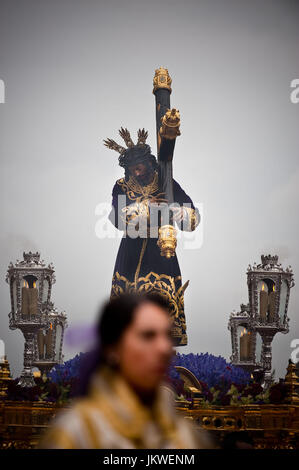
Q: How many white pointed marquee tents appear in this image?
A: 0